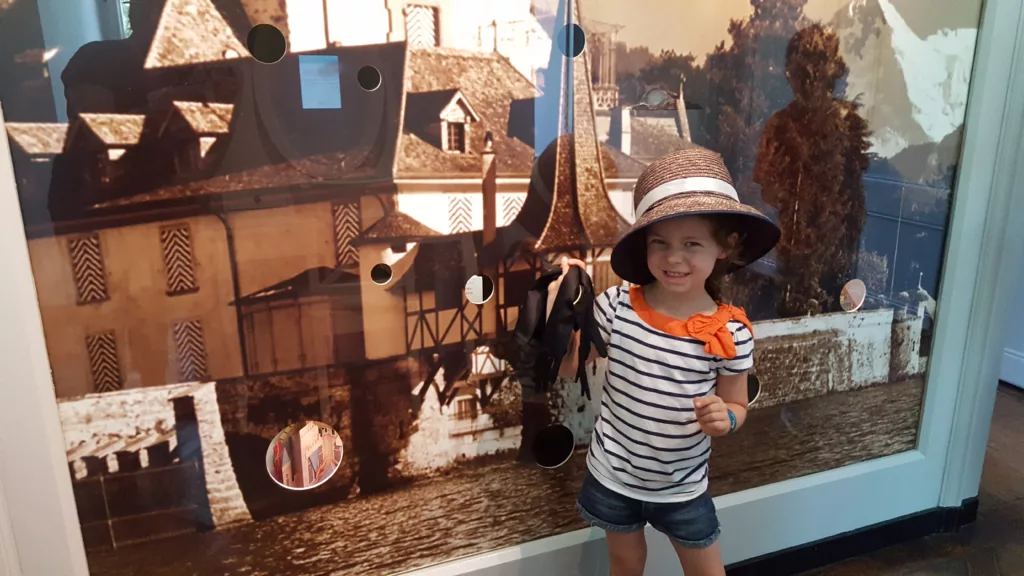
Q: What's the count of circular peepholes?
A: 9